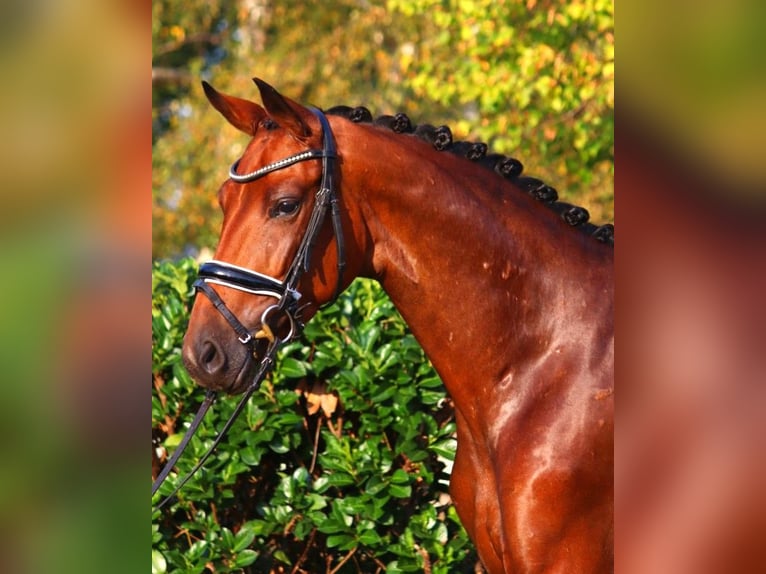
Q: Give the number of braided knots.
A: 8